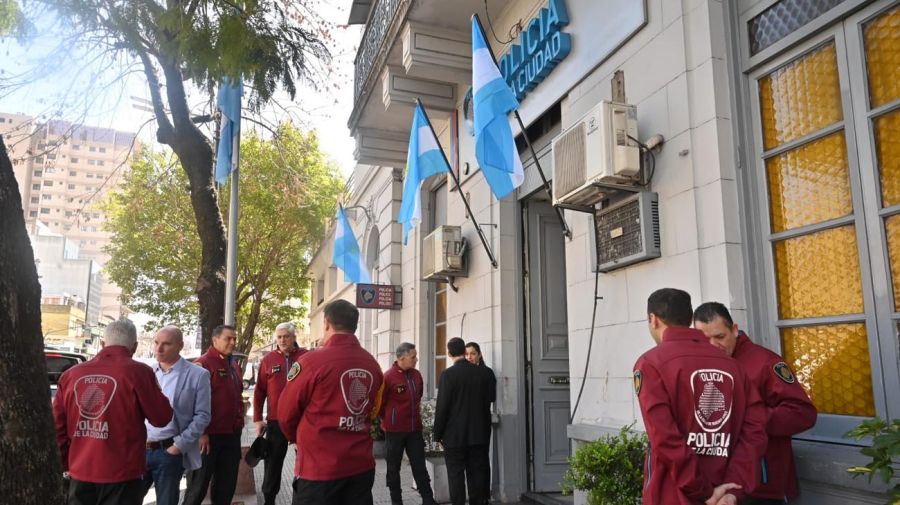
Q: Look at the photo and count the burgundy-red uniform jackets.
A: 7